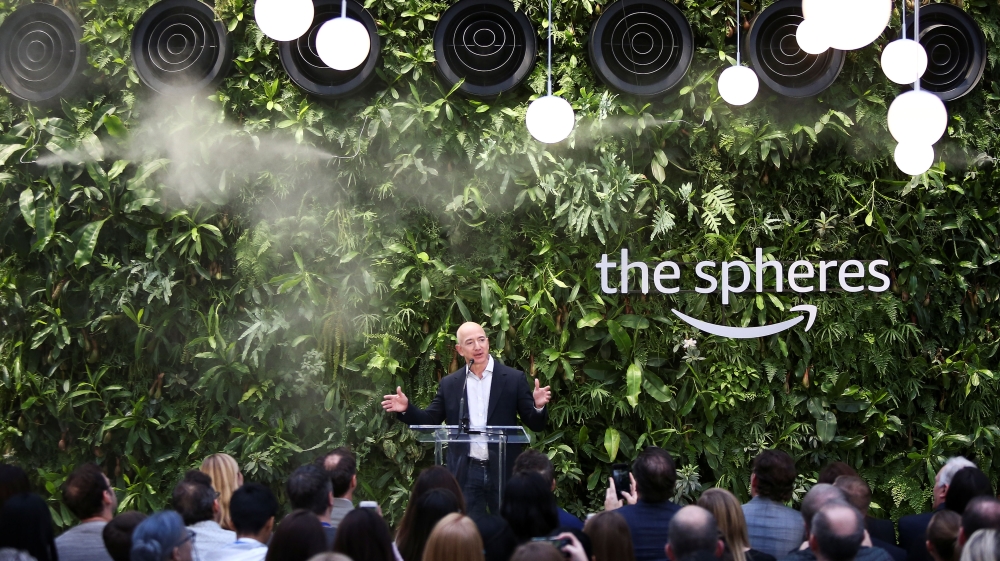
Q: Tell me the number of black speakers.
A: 7